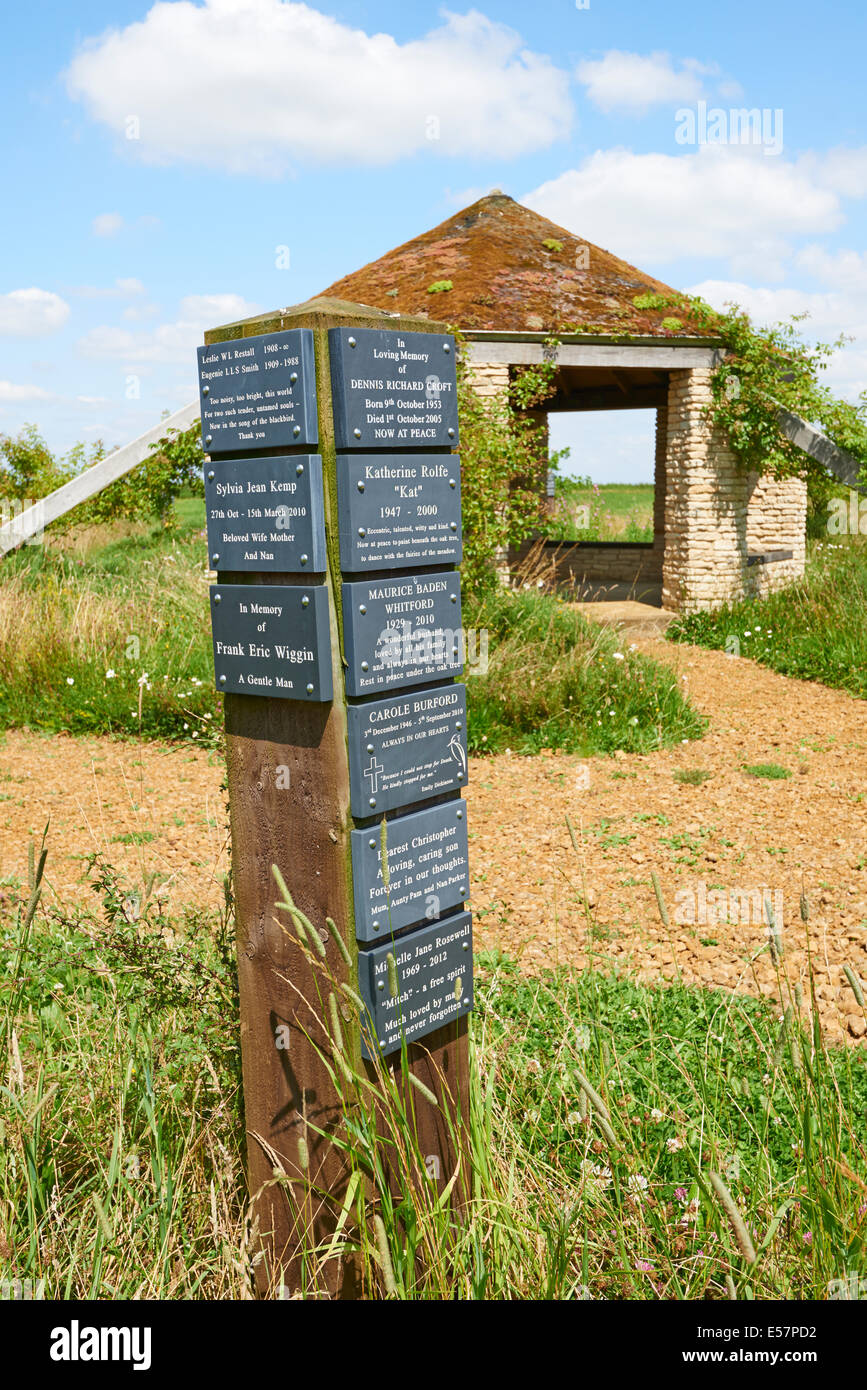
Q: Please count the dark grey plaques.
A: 9